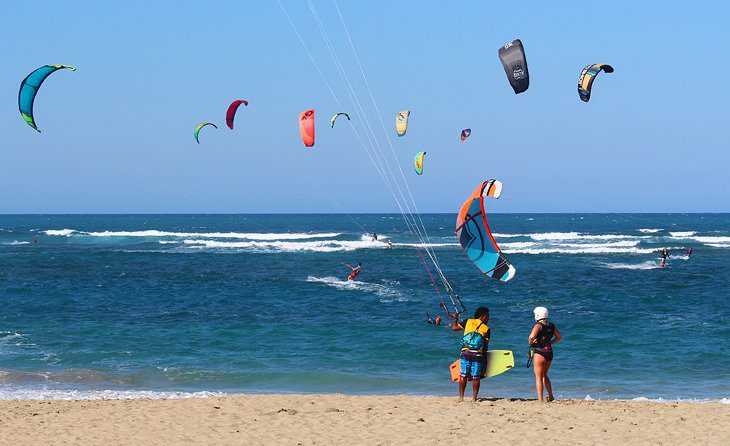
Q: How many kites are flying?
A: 11